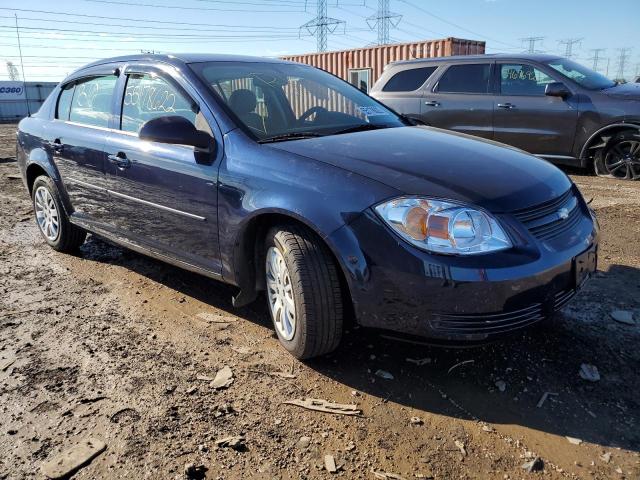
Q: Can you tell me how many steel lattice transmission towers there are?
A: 6